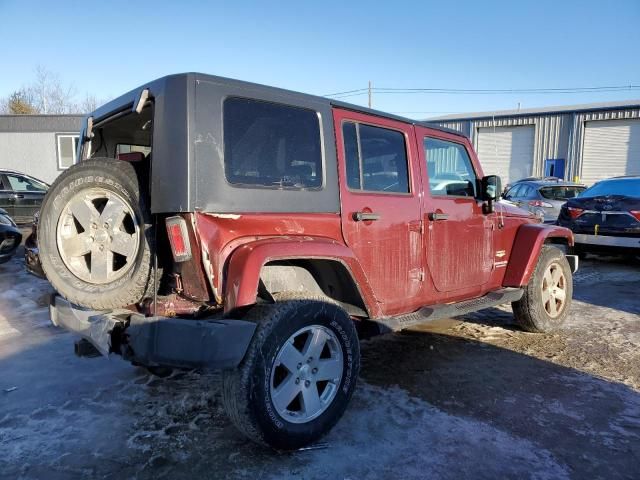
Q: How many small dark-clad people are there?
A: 0